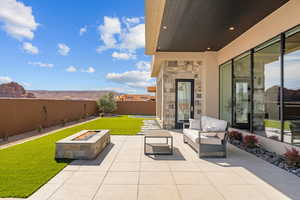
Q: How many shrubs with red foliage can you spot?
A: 3